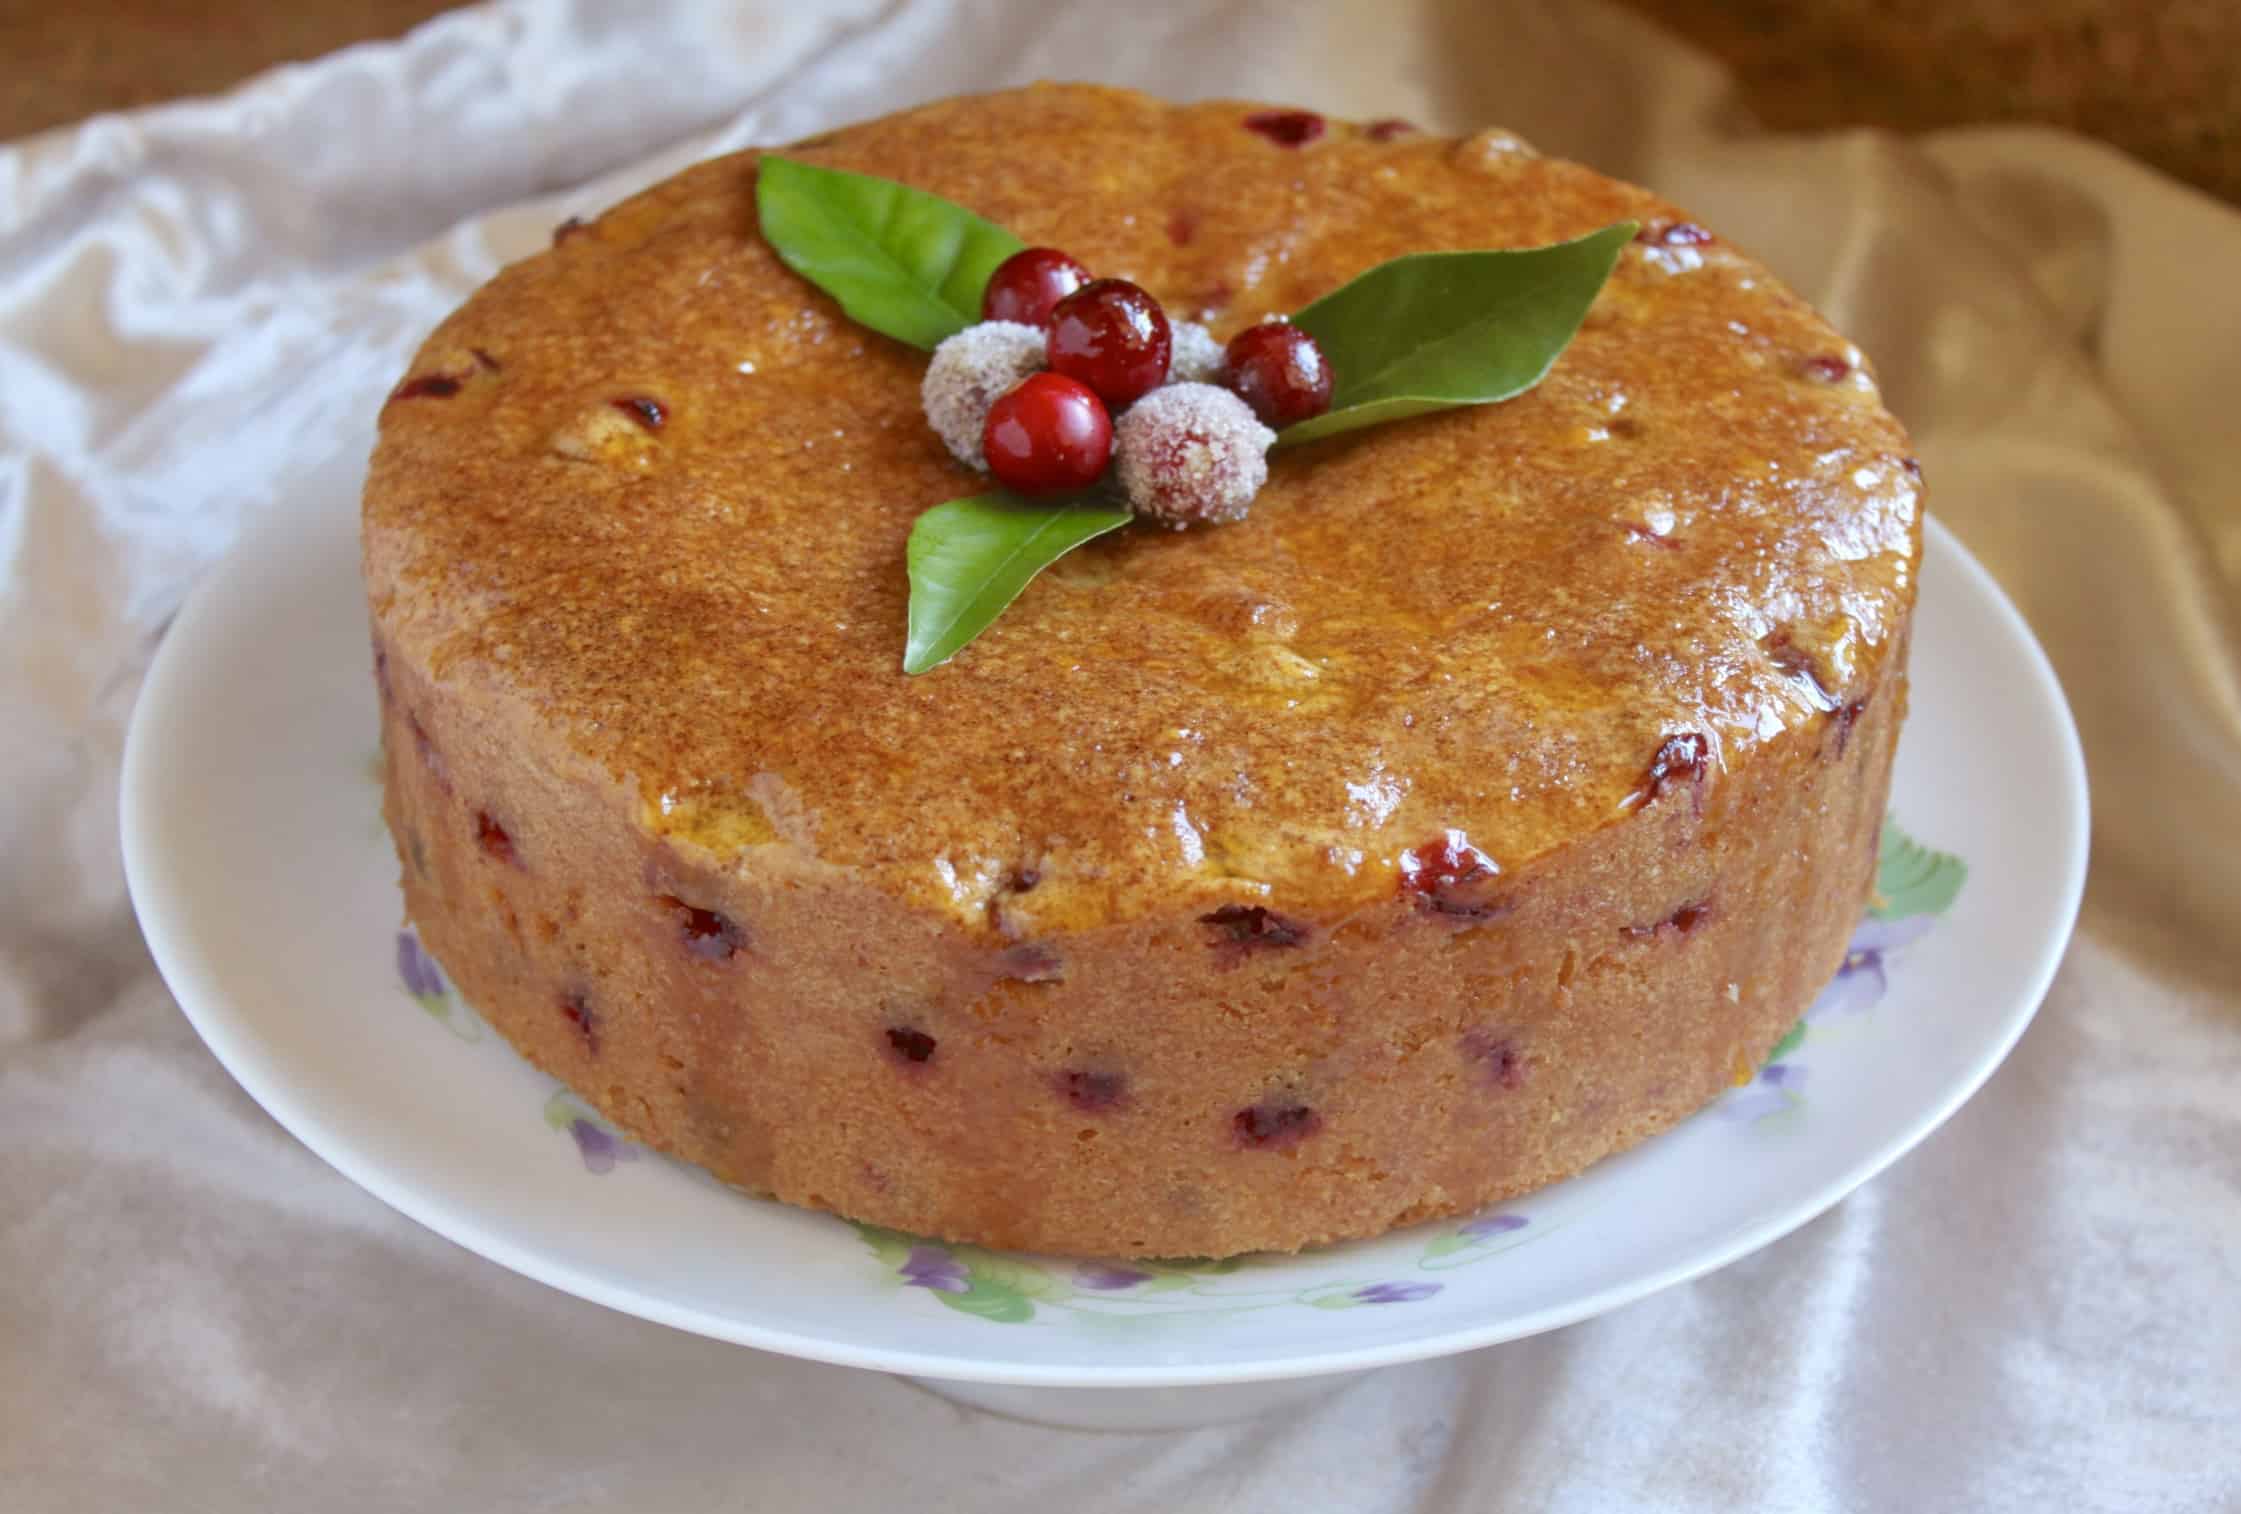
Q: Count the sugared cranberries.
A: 3